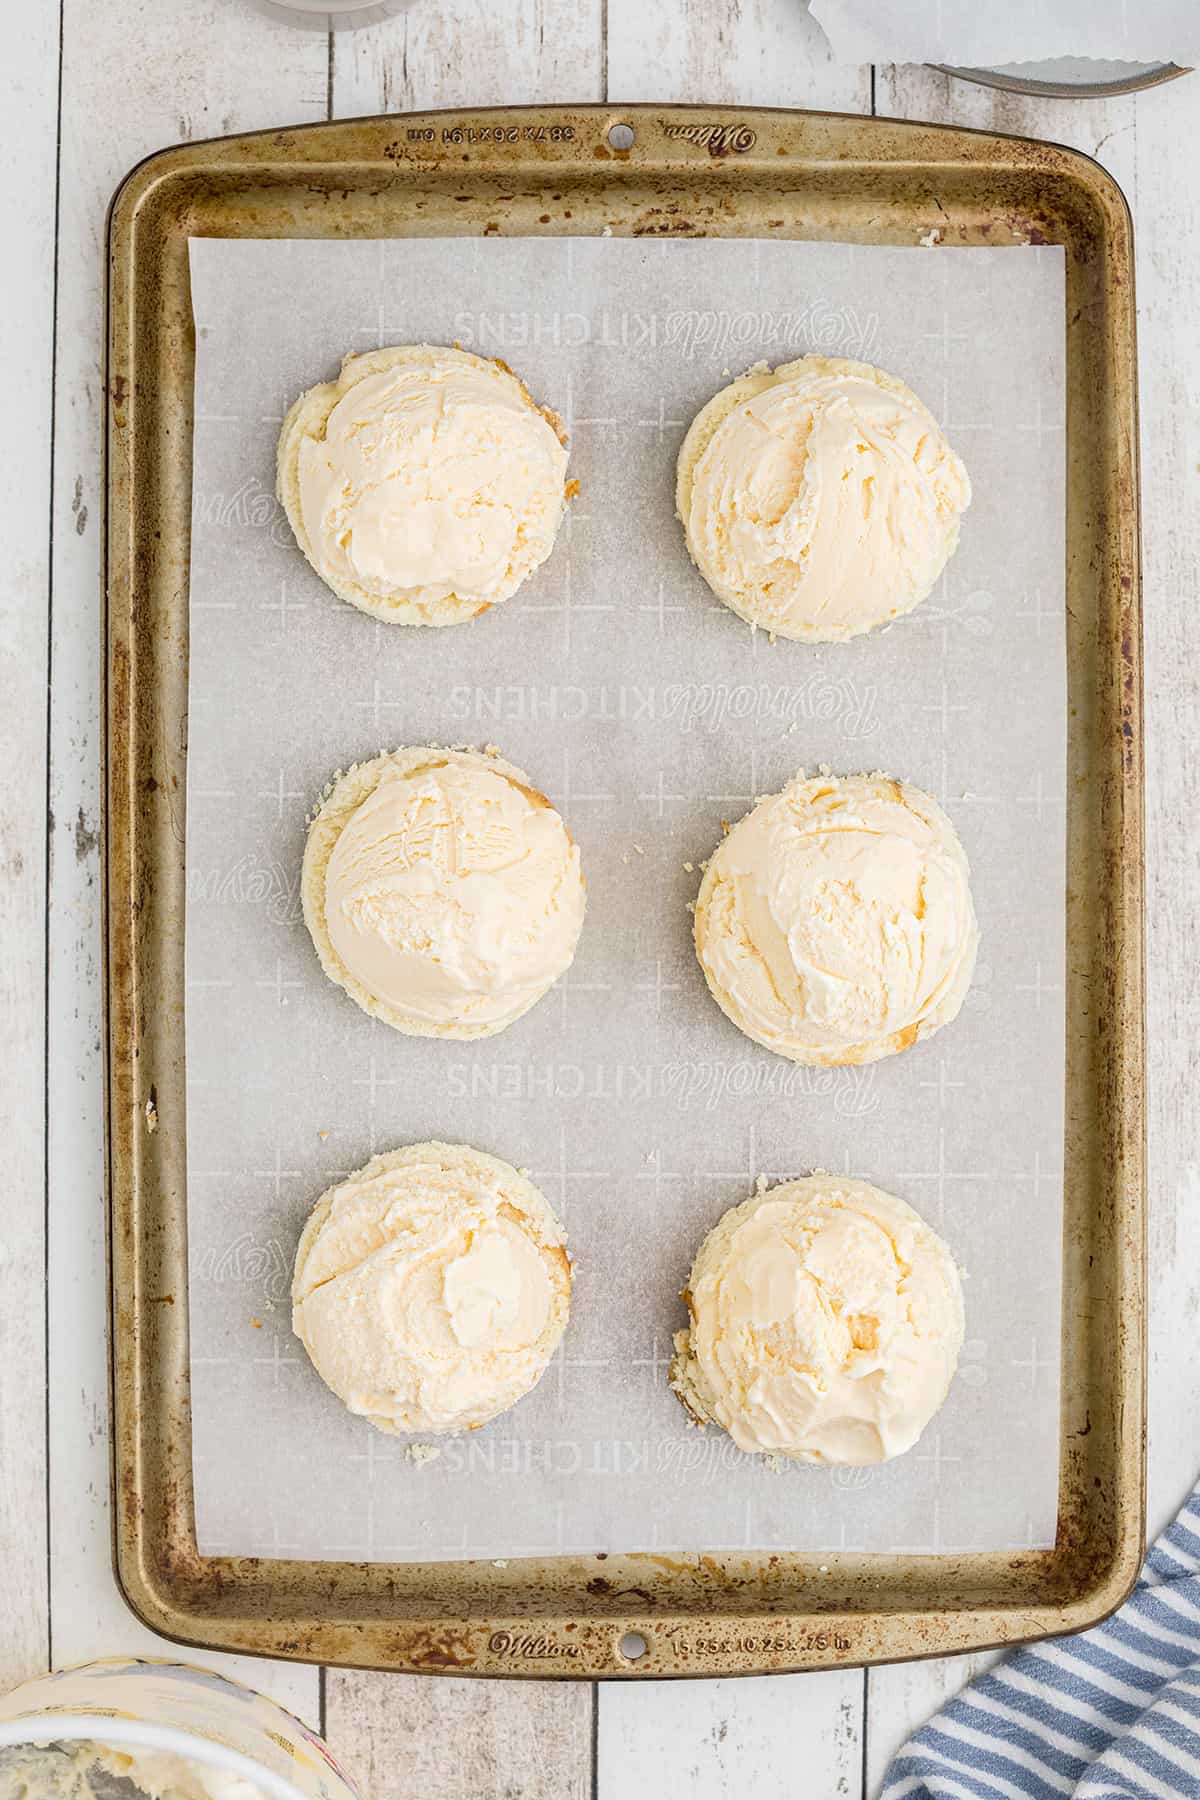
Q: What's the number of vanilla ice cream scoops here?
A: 6